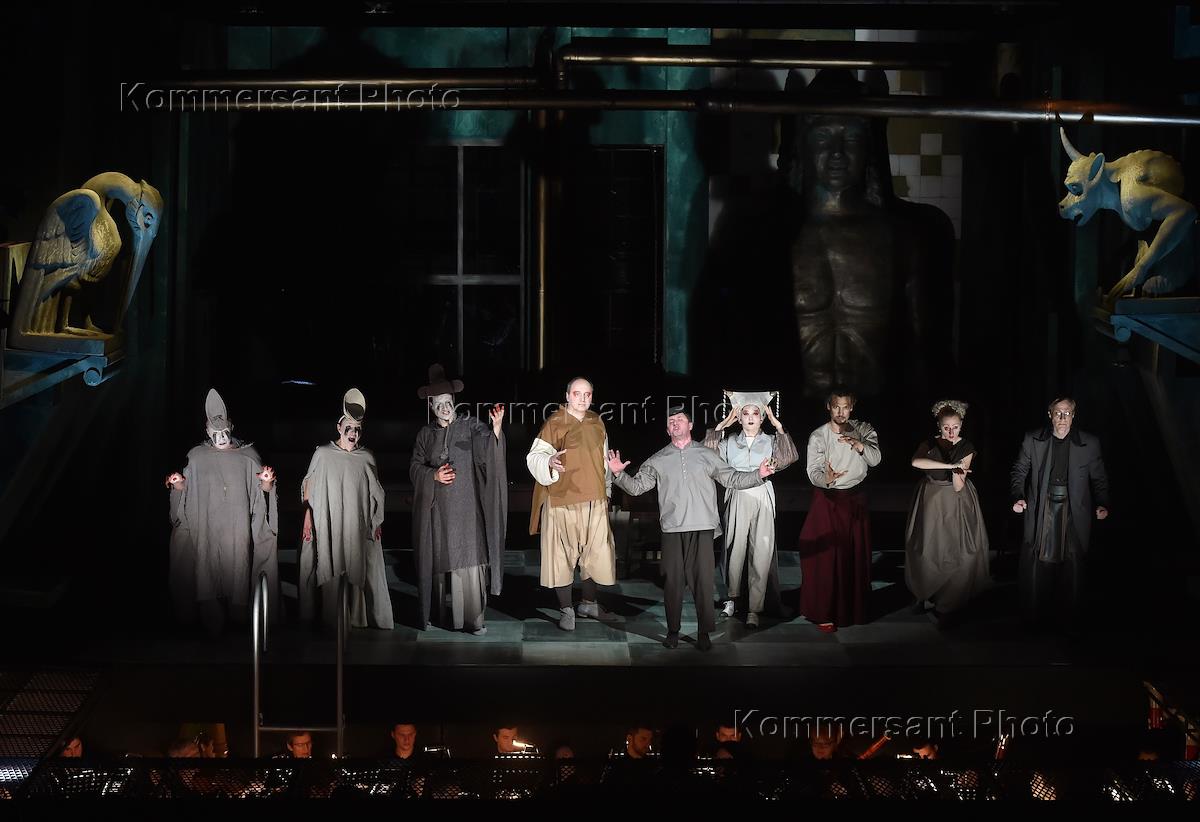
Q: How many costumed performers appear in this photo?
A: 9